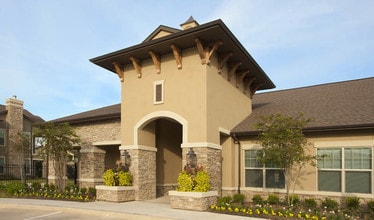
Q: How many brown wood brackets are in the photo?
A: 11